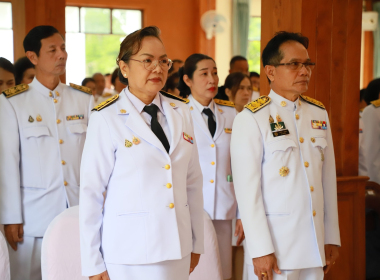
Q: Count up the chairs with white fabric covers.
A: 3